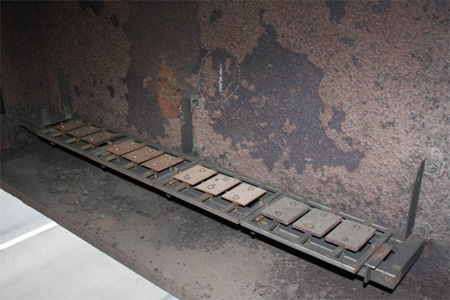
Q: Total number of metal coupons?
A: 12